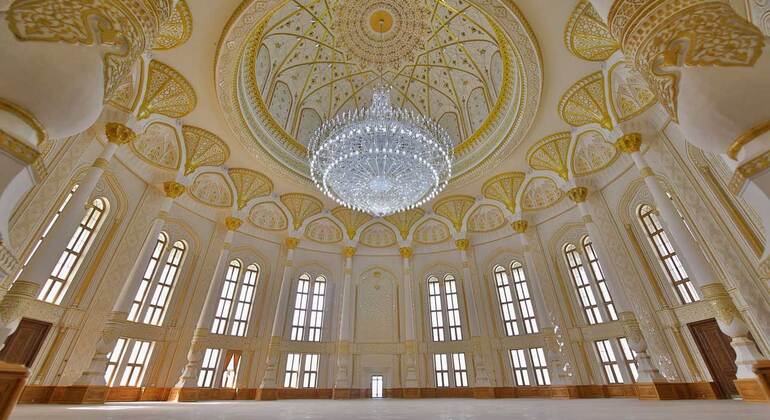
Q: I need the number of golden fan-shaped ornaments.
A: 12